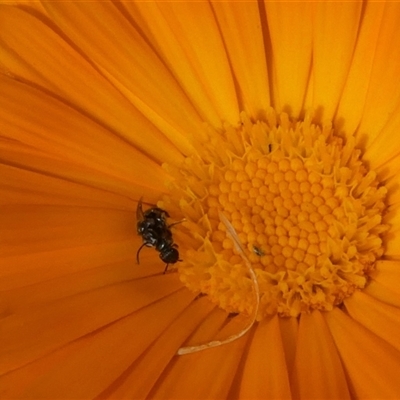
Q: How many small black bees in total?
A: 1